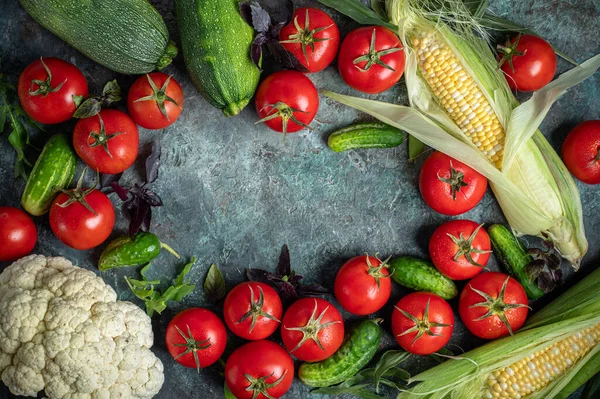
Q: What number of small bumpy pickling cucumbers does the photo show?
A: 6